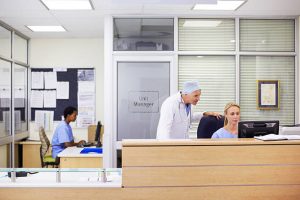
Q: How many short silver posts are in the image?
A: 3